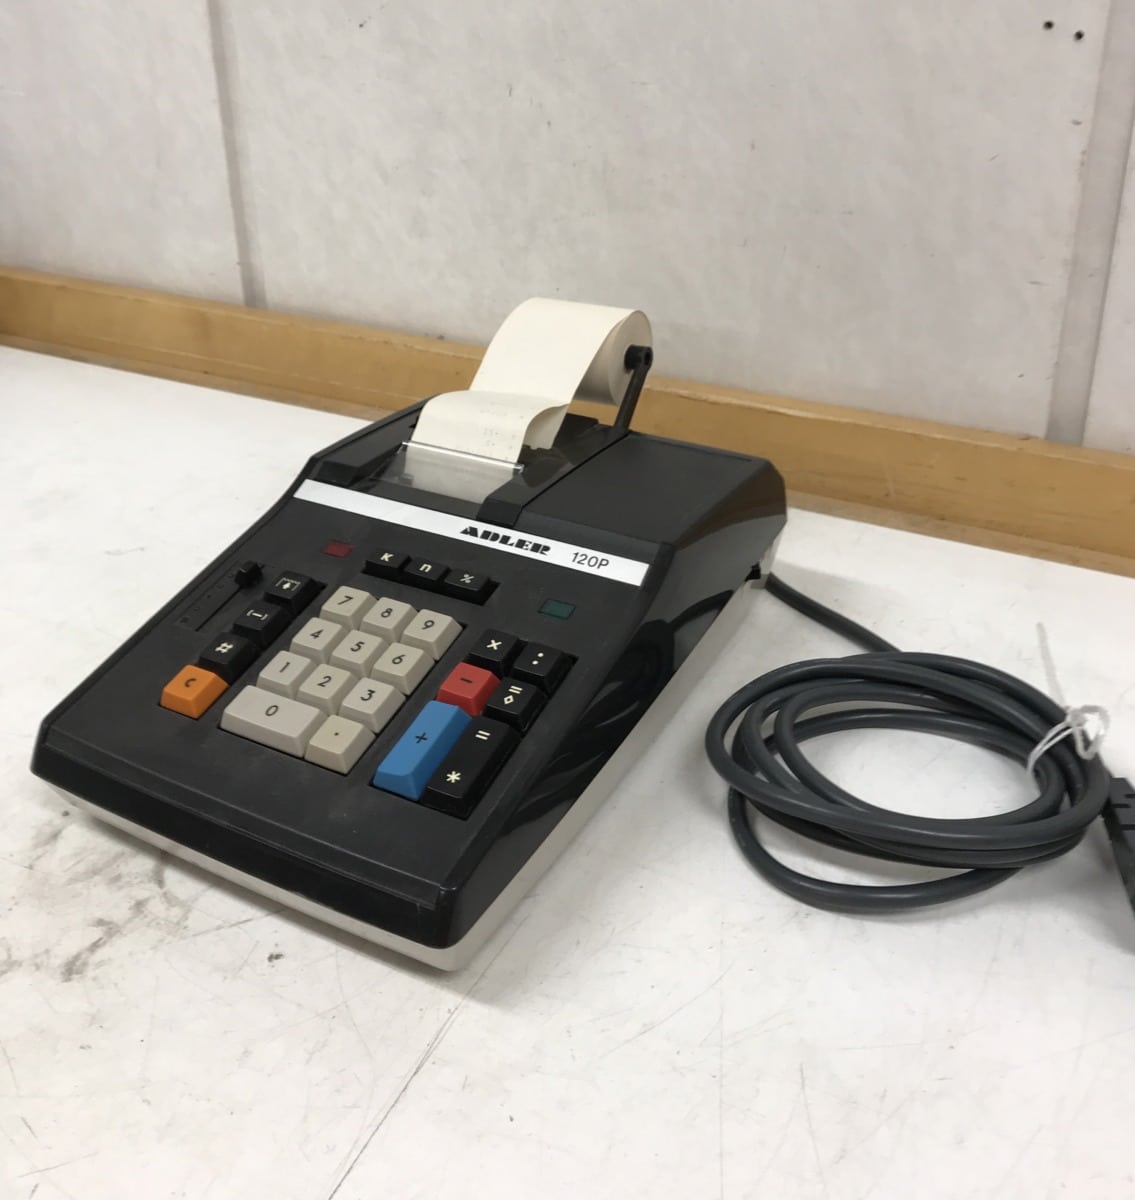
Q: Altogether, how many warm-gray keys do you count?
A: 11